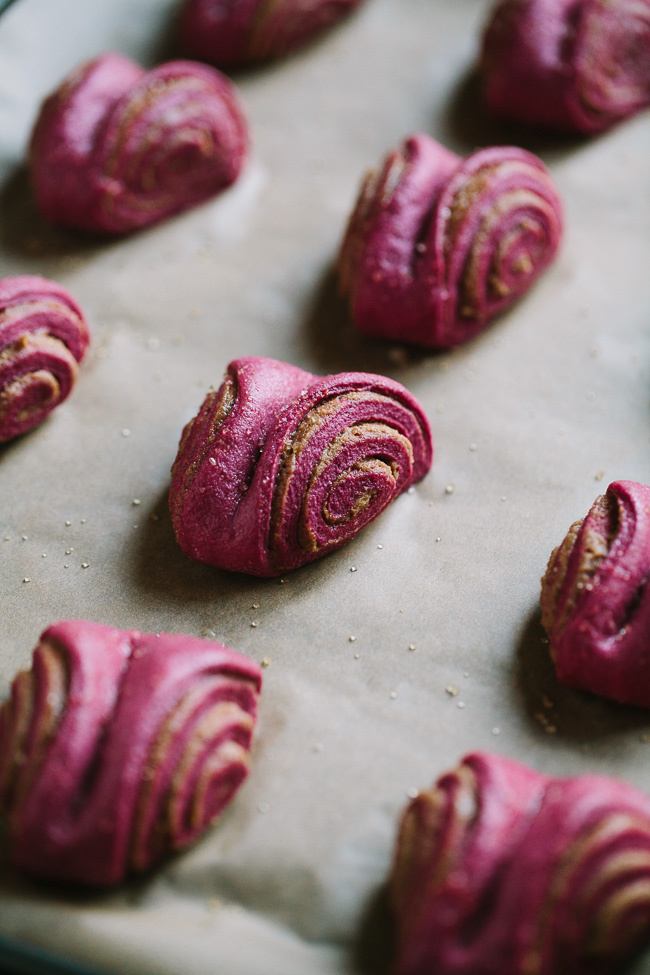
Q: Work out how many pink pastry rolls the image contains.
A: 9